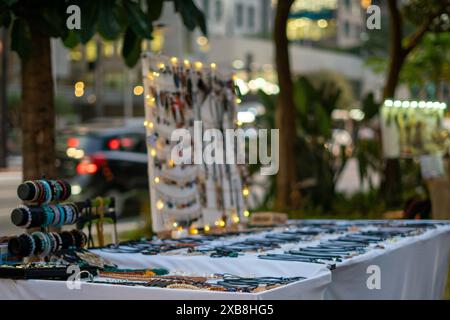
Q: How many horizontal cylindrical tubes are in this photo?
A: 3